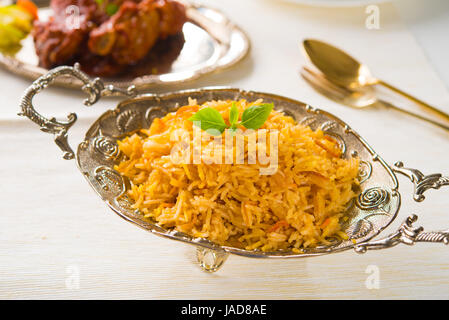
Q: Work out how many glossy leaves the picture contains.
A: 3